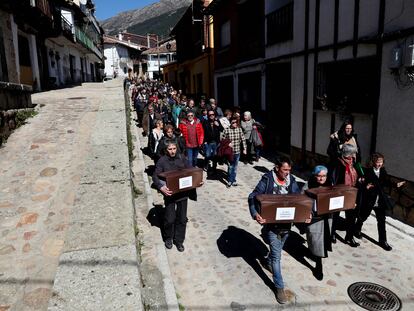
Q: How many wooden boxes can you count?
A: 3